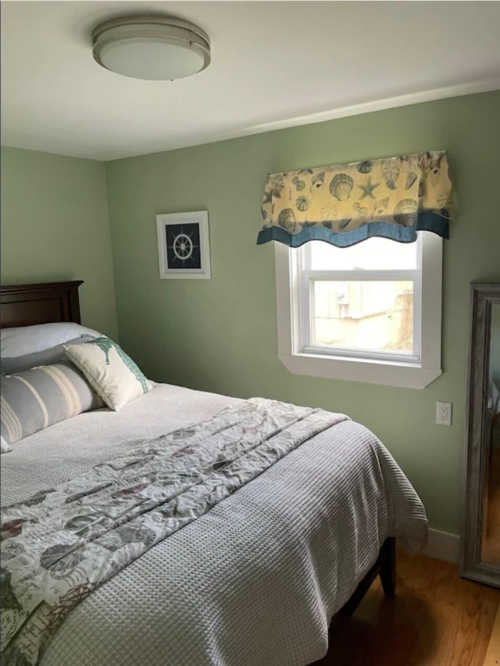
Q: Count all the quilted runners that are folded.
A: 1